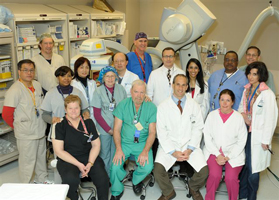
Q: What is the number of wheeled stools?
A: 4